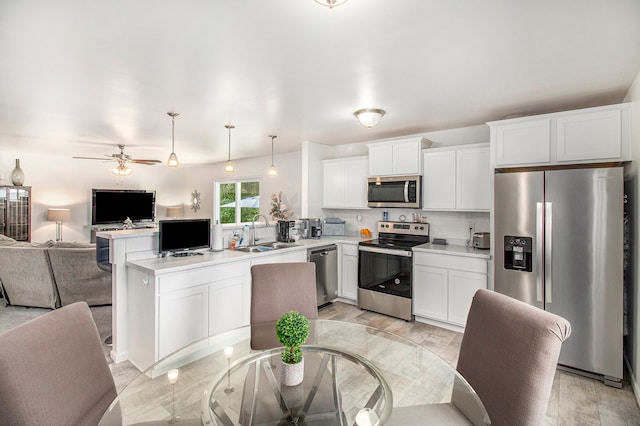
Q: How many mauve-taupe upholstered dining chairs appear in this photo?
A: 3